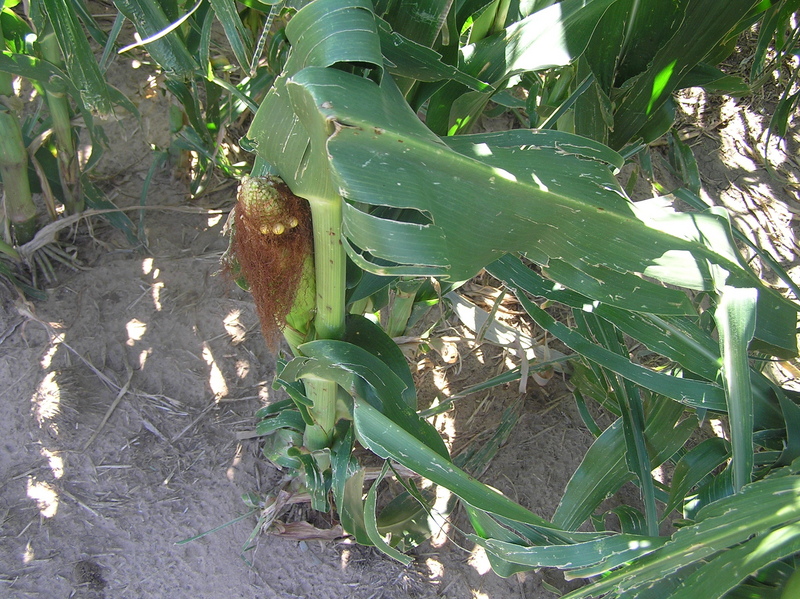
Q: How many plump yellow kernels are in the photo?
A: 3